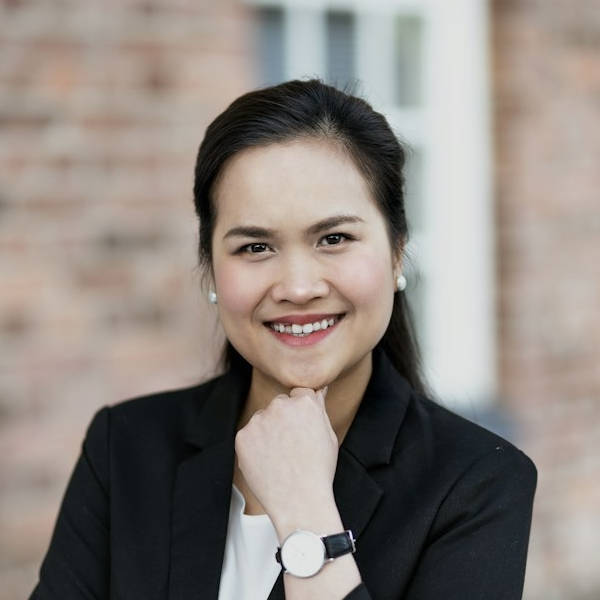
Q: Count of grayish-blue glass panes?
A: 2